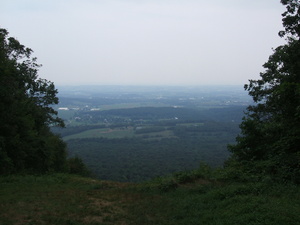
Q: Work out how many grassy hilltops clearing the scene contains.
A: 1